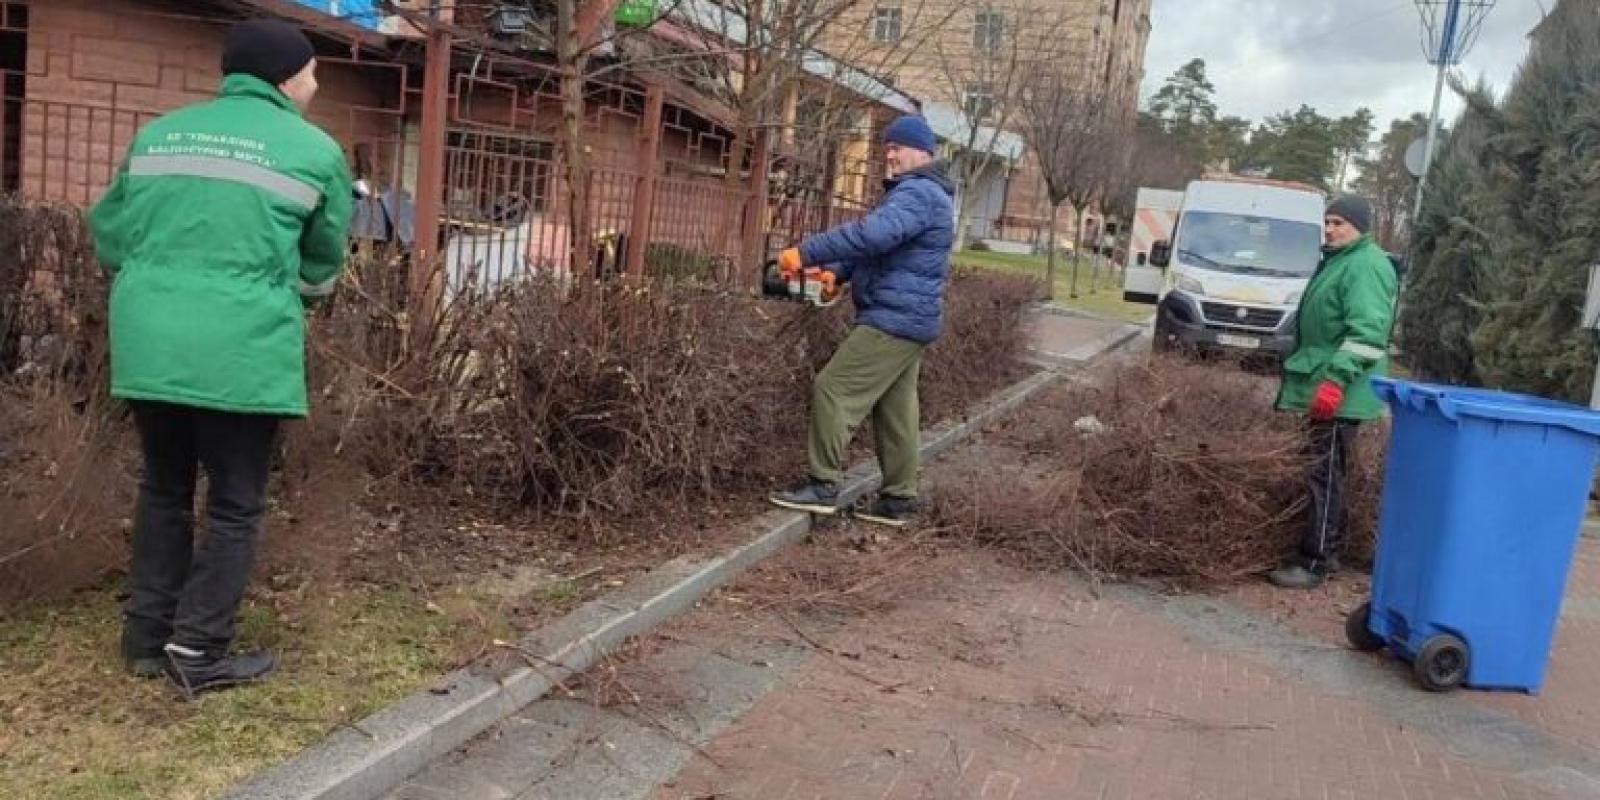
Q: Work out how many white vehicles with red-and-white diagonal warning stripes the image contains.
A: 1